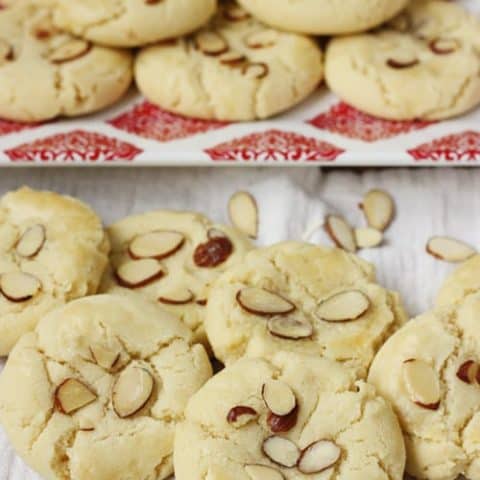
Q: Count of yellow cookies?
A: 12